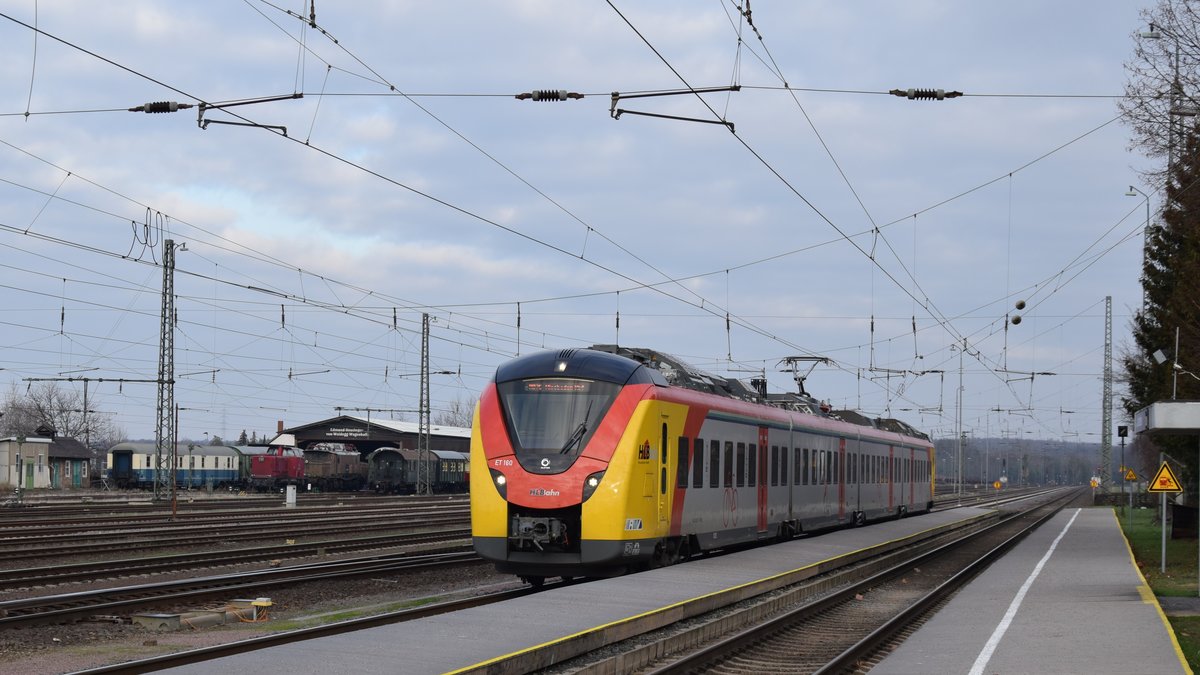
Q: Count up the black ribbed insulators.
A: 3